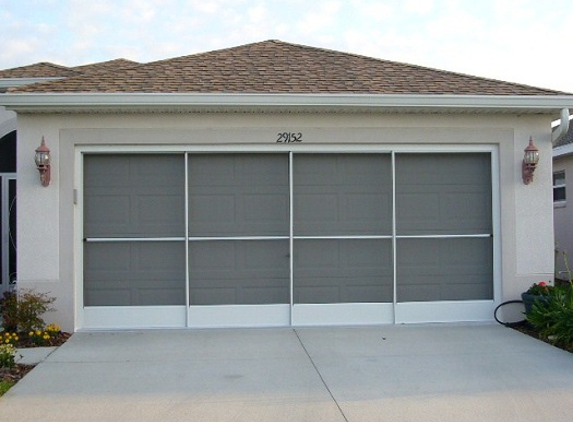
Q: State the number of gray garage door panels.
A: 8